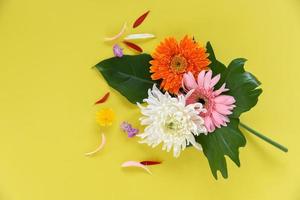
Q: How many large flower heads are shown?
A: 3